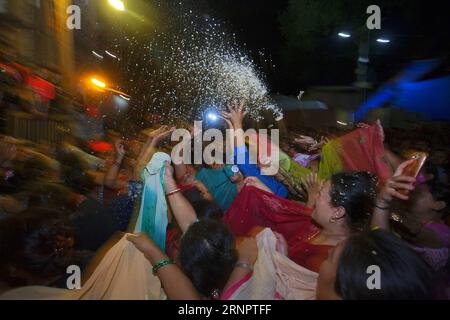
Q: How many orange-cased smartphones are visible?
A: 1